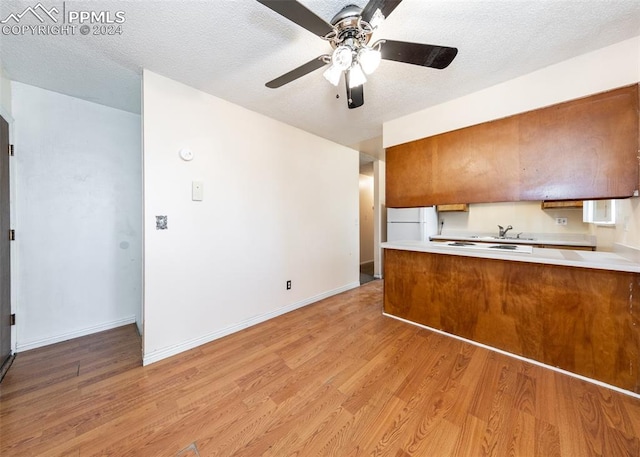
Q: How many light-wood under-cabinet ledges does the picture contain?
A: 2